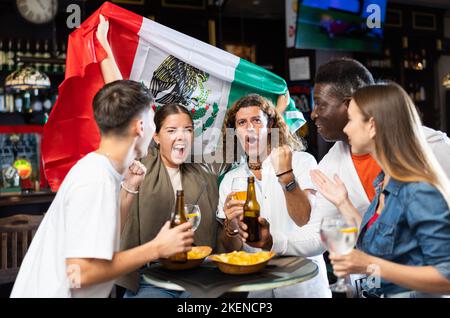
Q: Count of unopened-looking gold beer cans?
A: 0